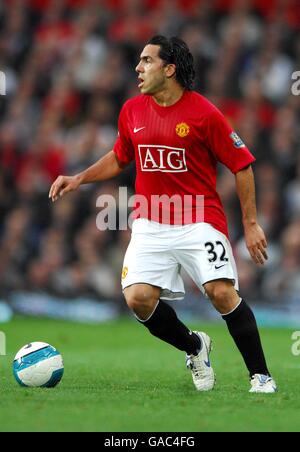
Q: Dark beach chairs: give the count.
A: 0